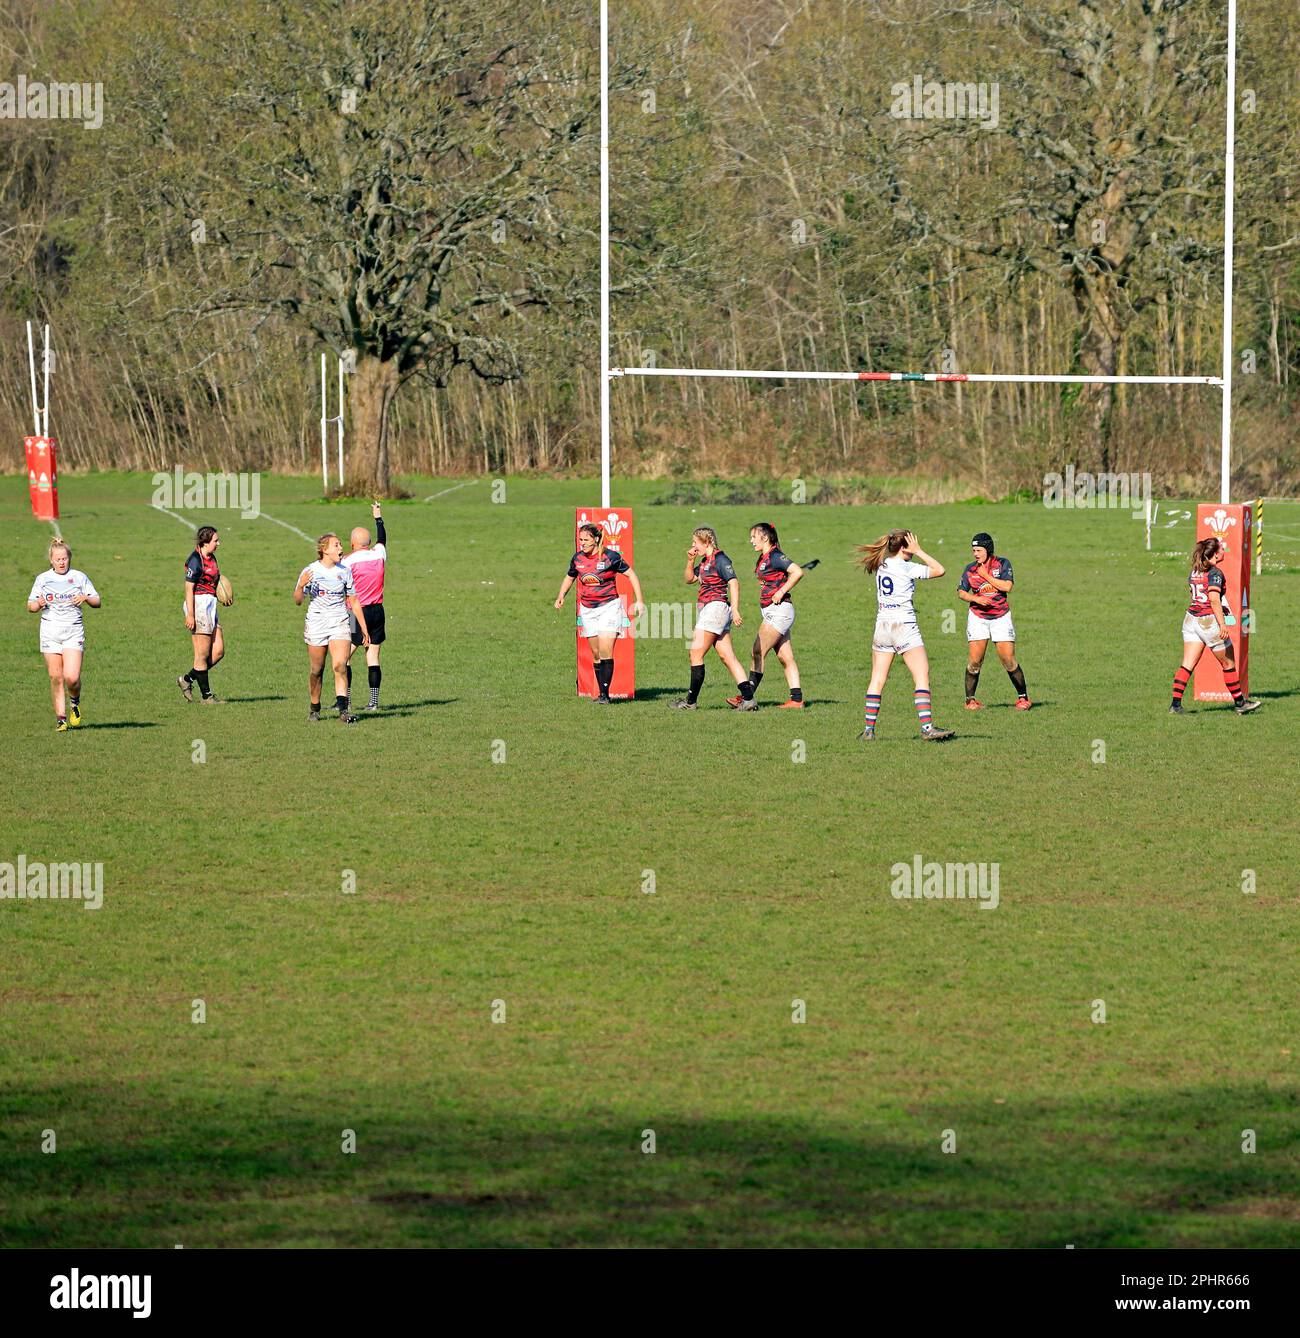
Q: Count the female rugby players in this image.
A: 9